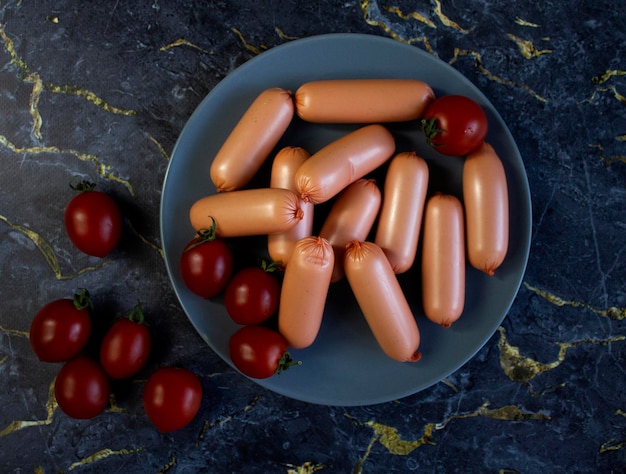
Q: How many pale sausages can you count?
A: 11